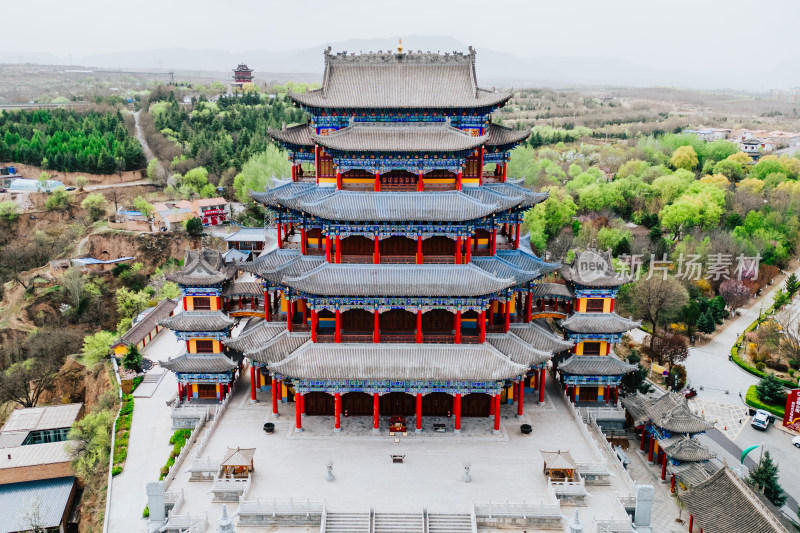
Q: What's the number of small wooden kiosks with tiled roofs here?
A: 2